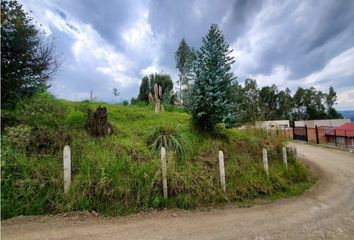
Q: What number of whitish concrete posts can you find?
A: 5